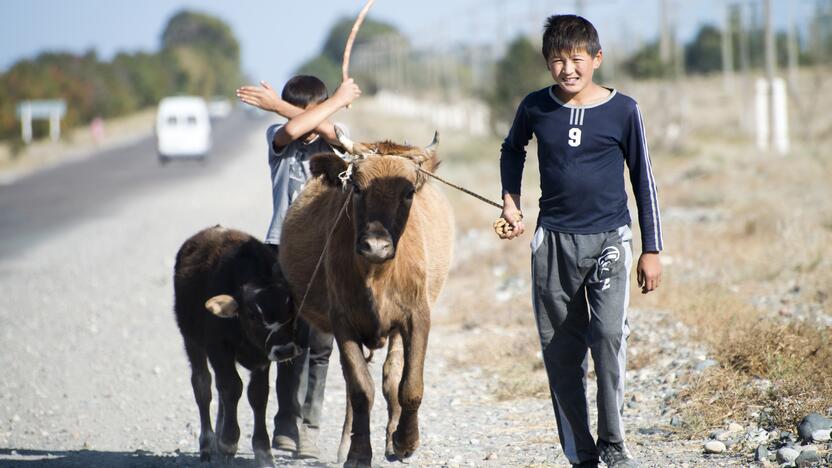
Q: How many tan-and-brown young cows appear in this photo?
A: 1